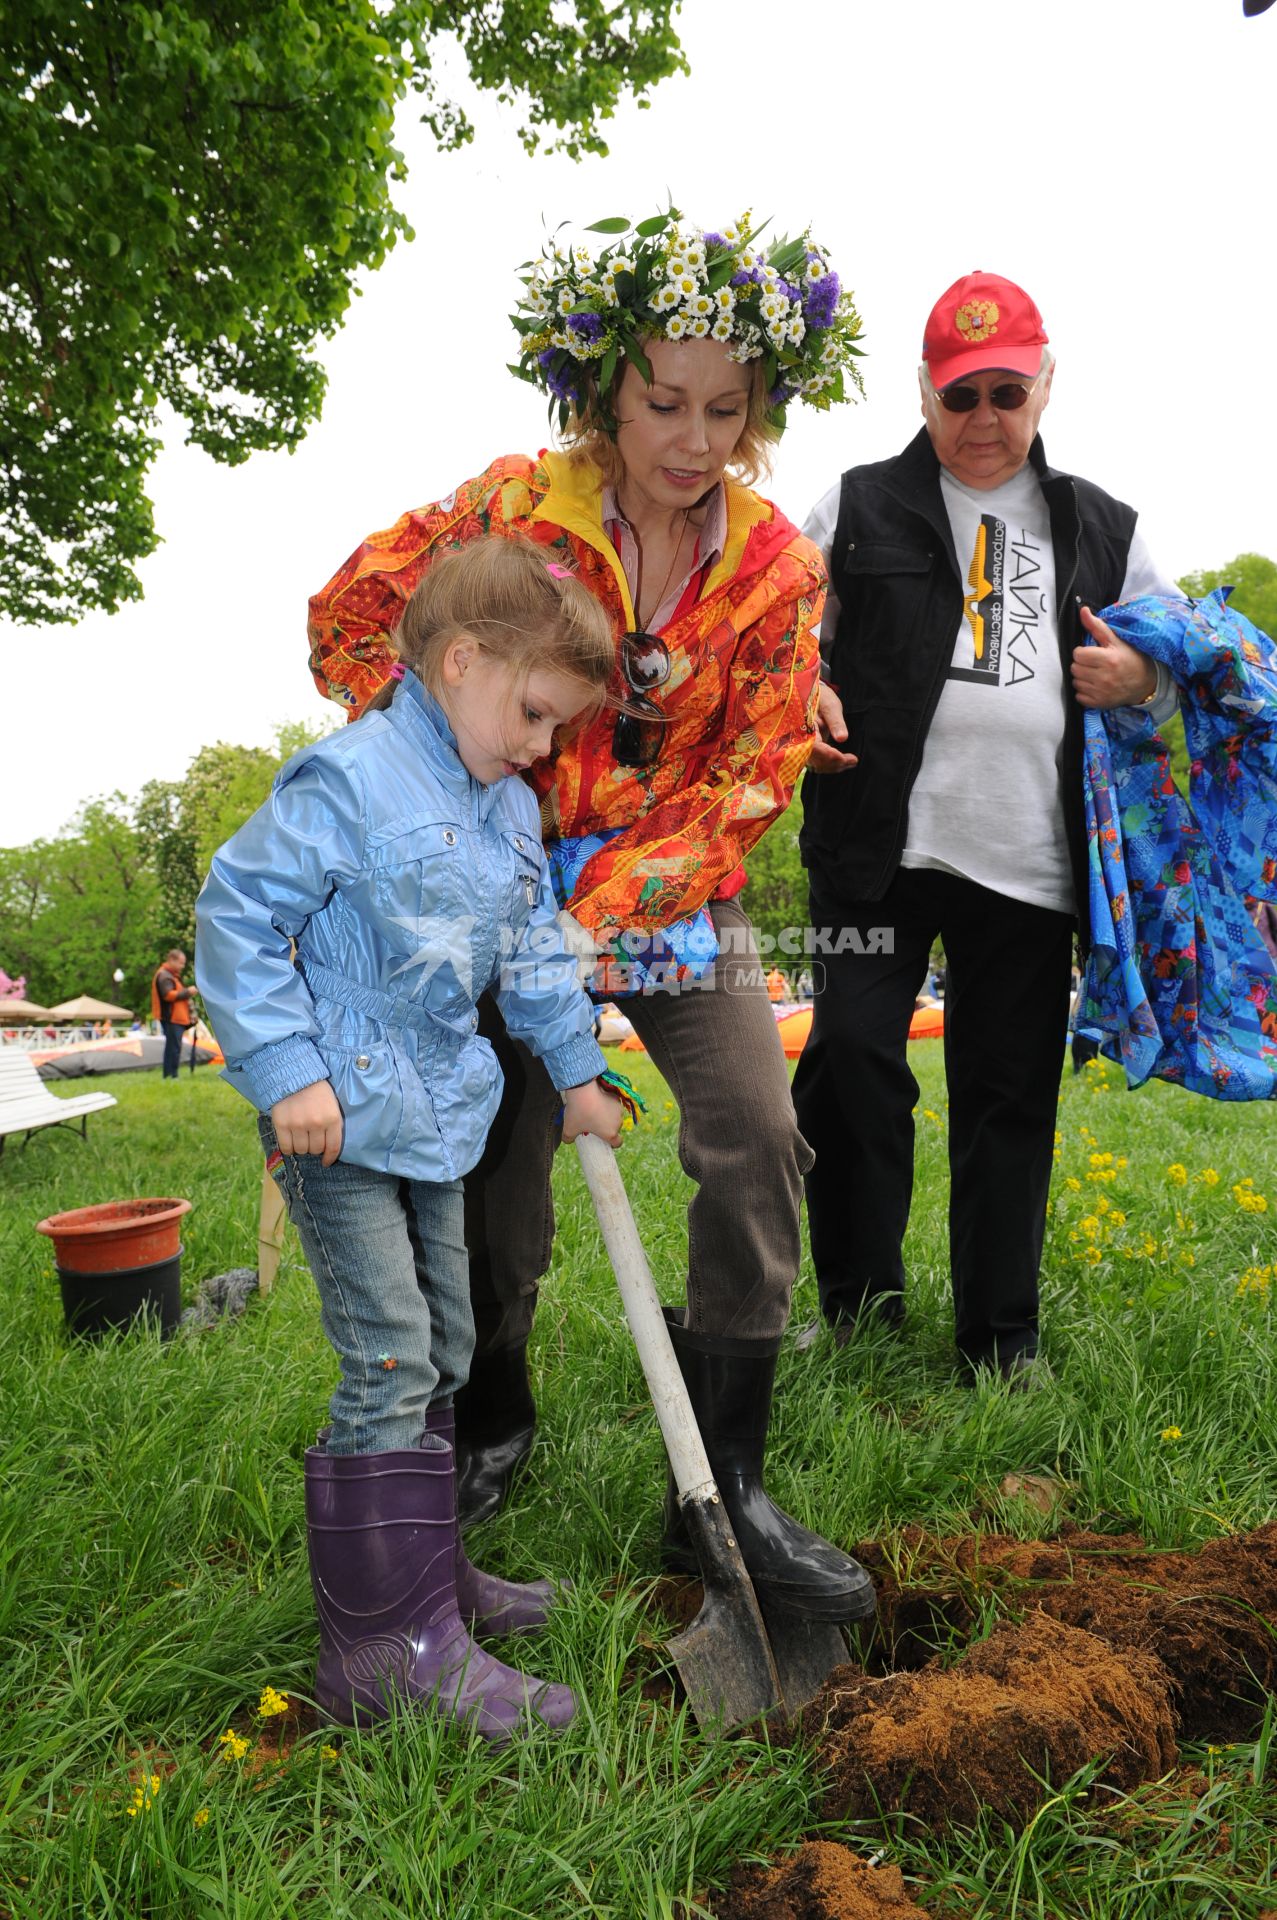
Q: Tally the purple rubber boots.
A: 2